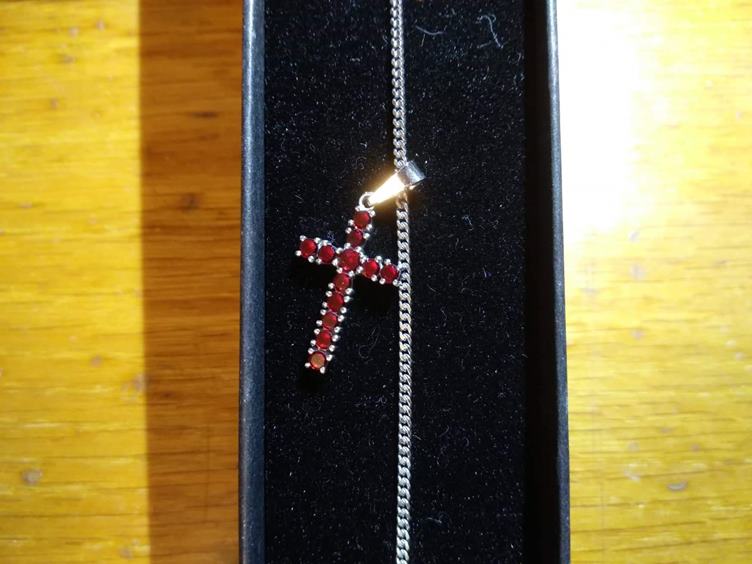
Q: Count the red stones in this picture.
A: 12